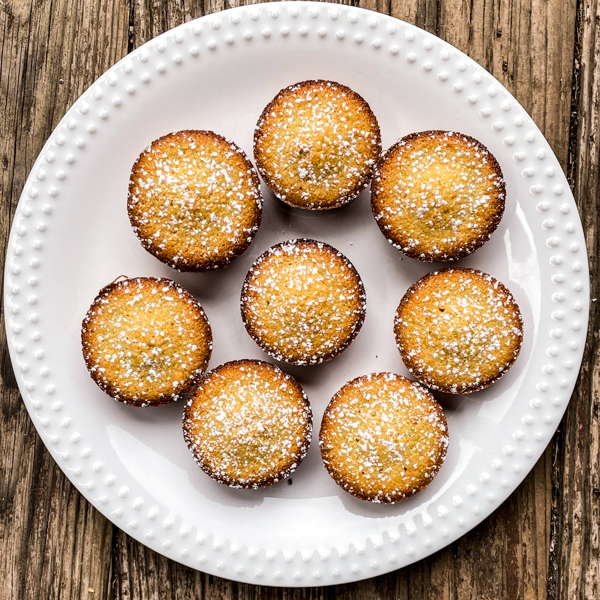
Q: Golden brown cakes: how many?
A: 8